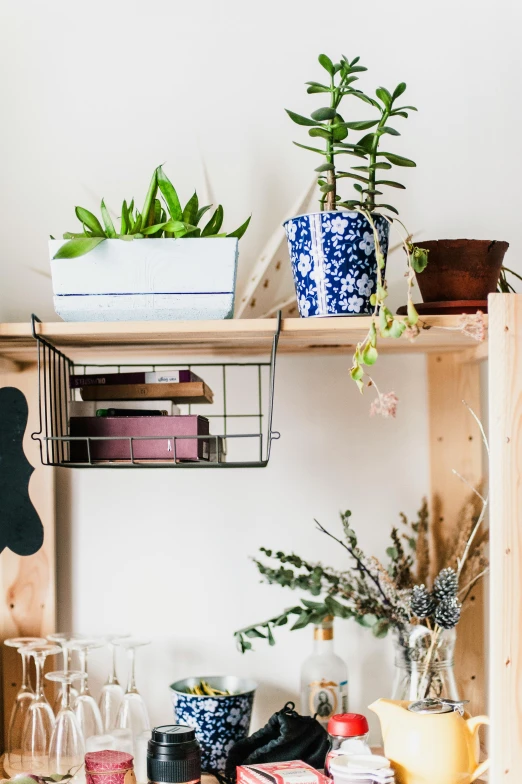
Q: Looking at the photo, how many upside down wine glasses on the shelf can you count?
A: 7